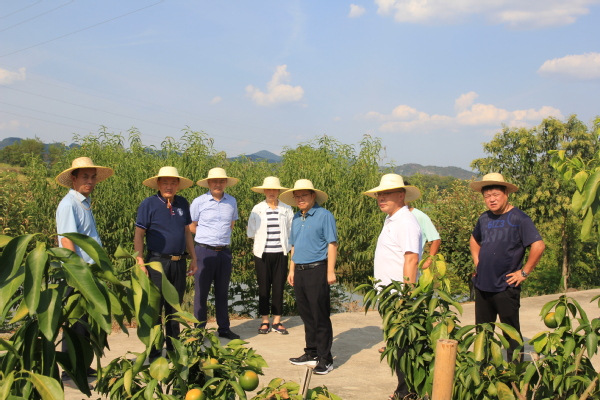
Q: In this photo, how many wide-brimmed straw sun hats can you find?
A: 7